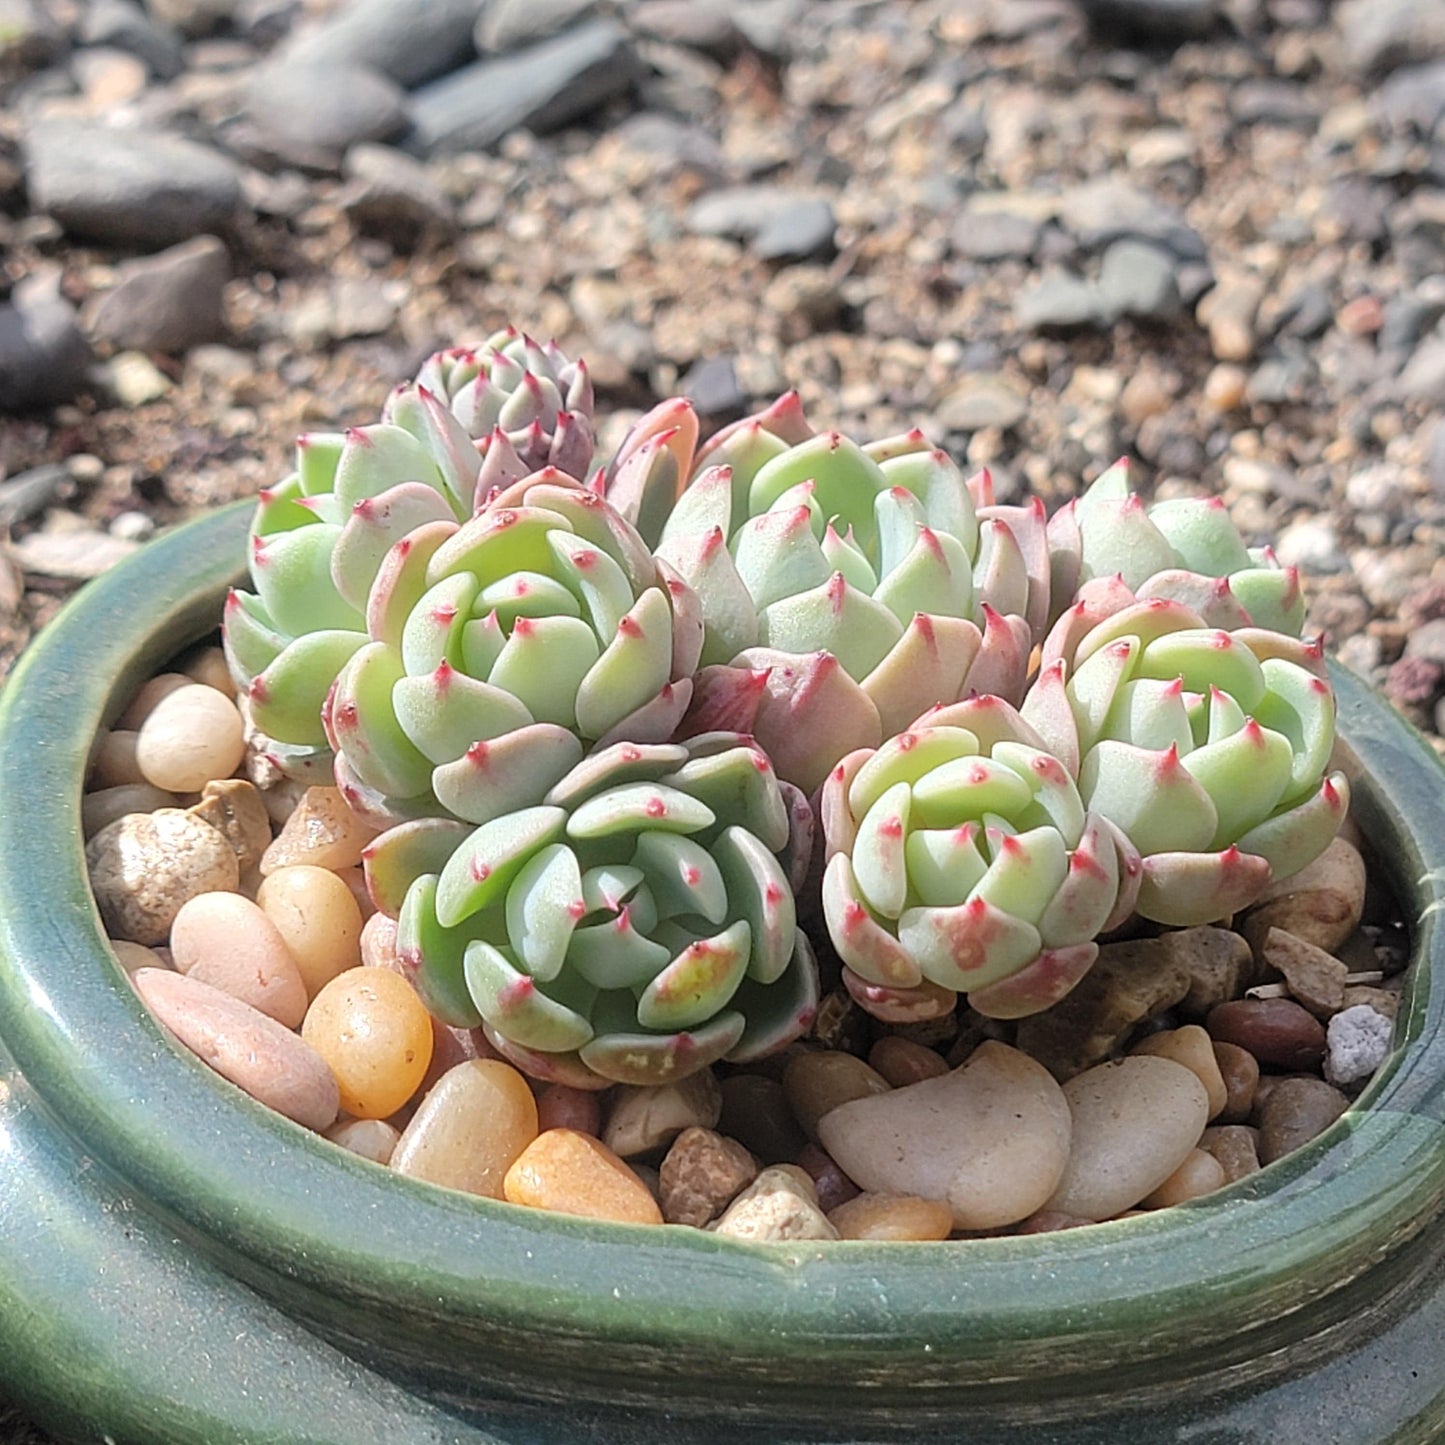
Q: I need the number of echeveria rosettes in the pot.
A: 8